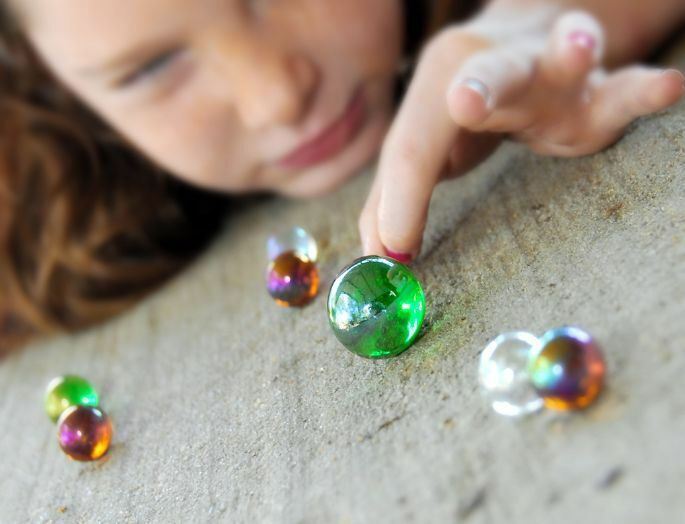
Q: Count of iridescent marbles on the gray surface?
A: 3